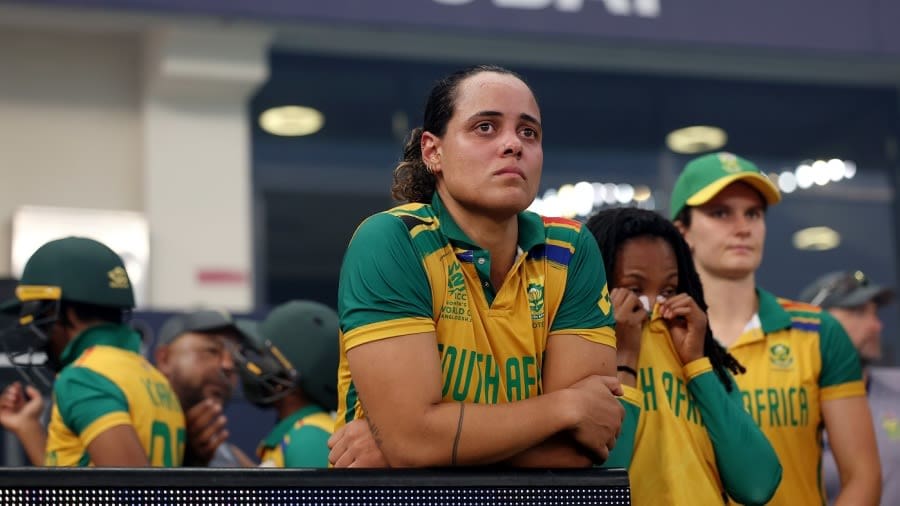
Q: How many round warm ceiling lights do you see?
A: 3